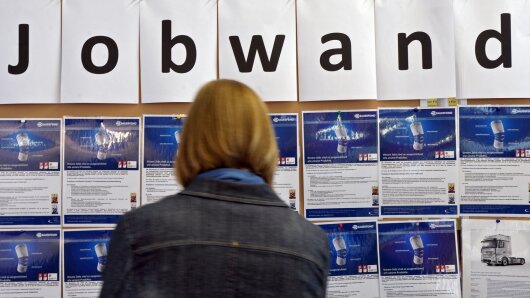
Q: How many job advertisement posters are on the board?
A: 12